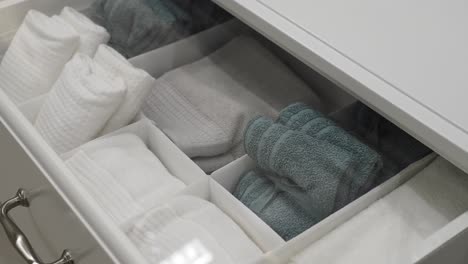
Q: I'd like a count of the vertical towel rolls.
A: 4